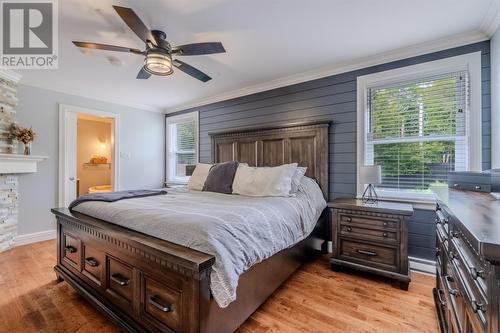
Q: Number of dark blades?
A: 5